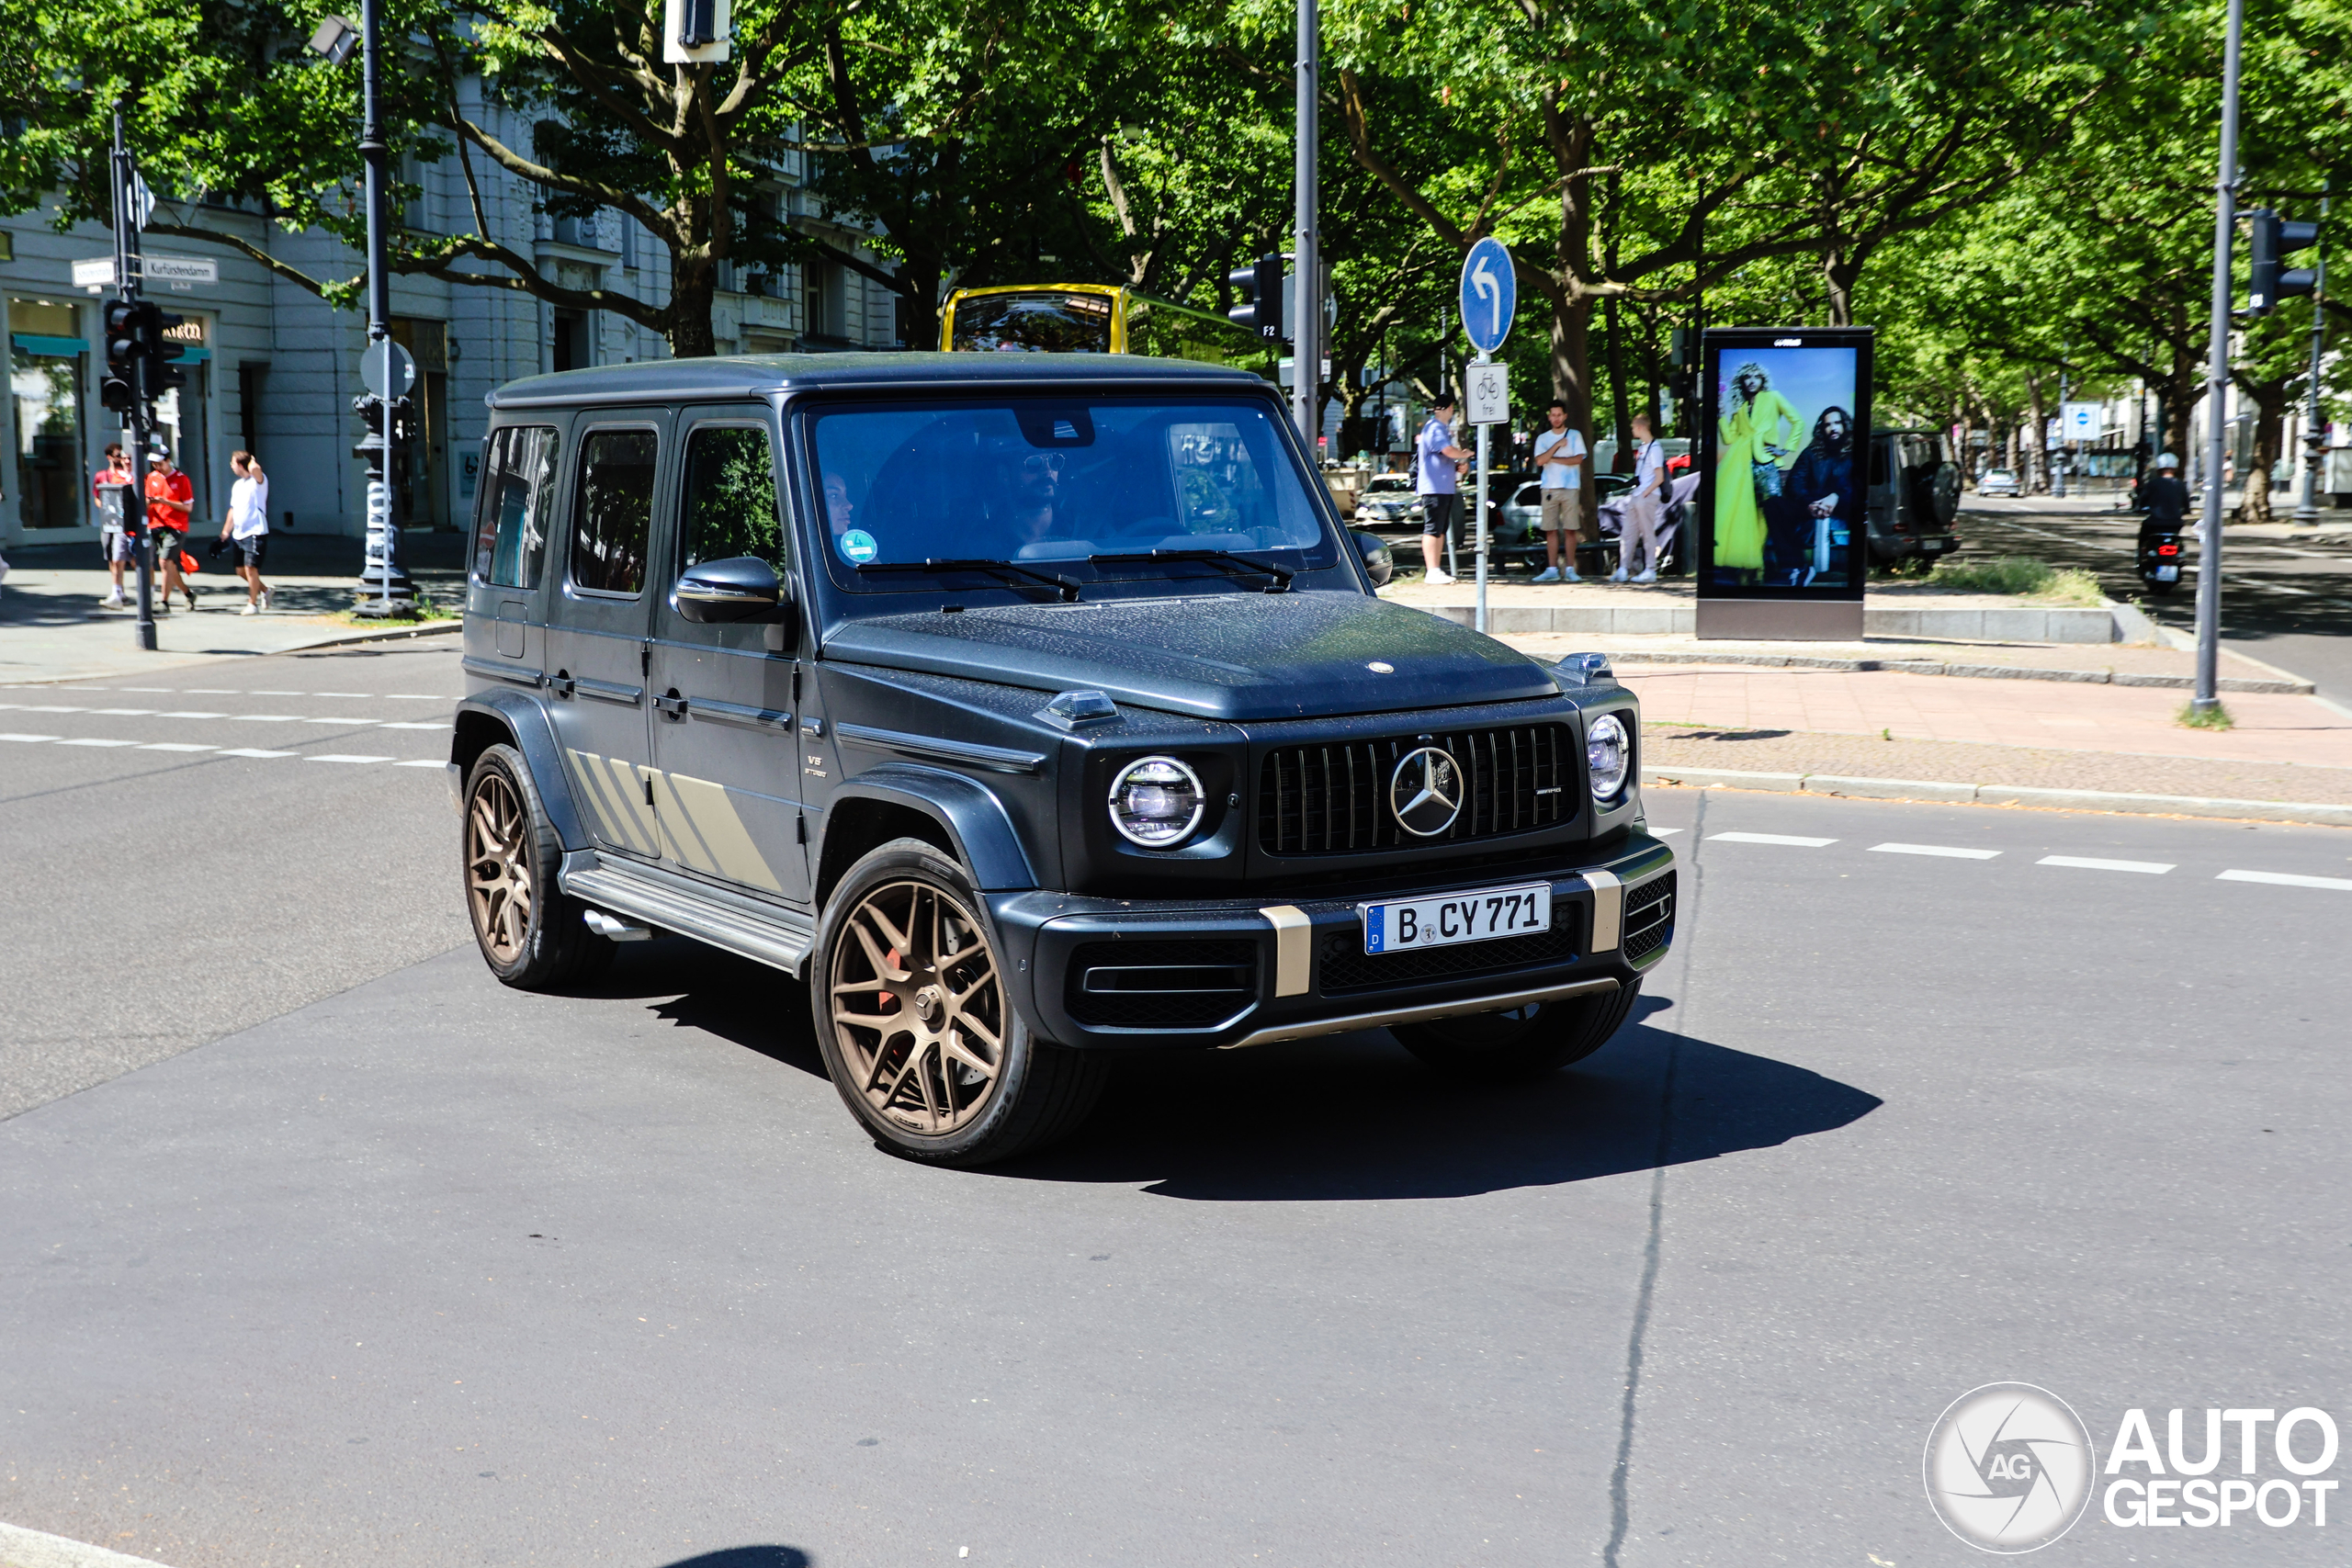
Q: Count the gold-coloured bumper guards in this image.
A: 2